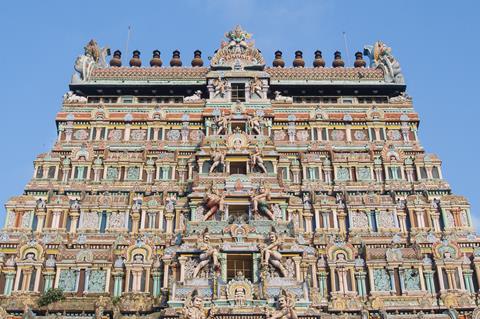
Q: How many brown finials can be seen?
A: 10